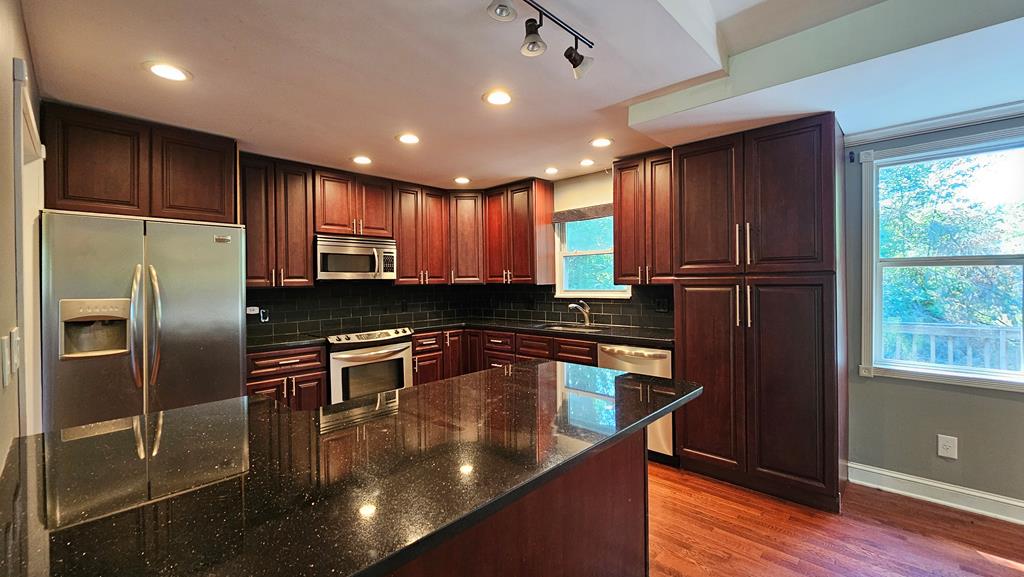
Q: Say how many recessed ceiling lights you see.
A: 8